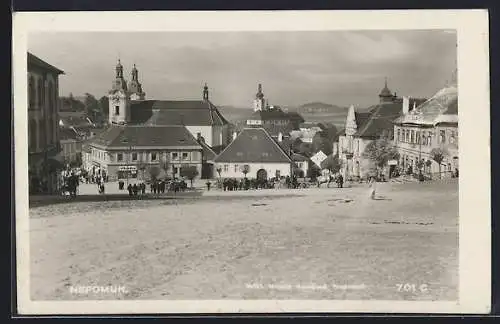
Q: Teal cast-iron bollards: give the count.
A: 0